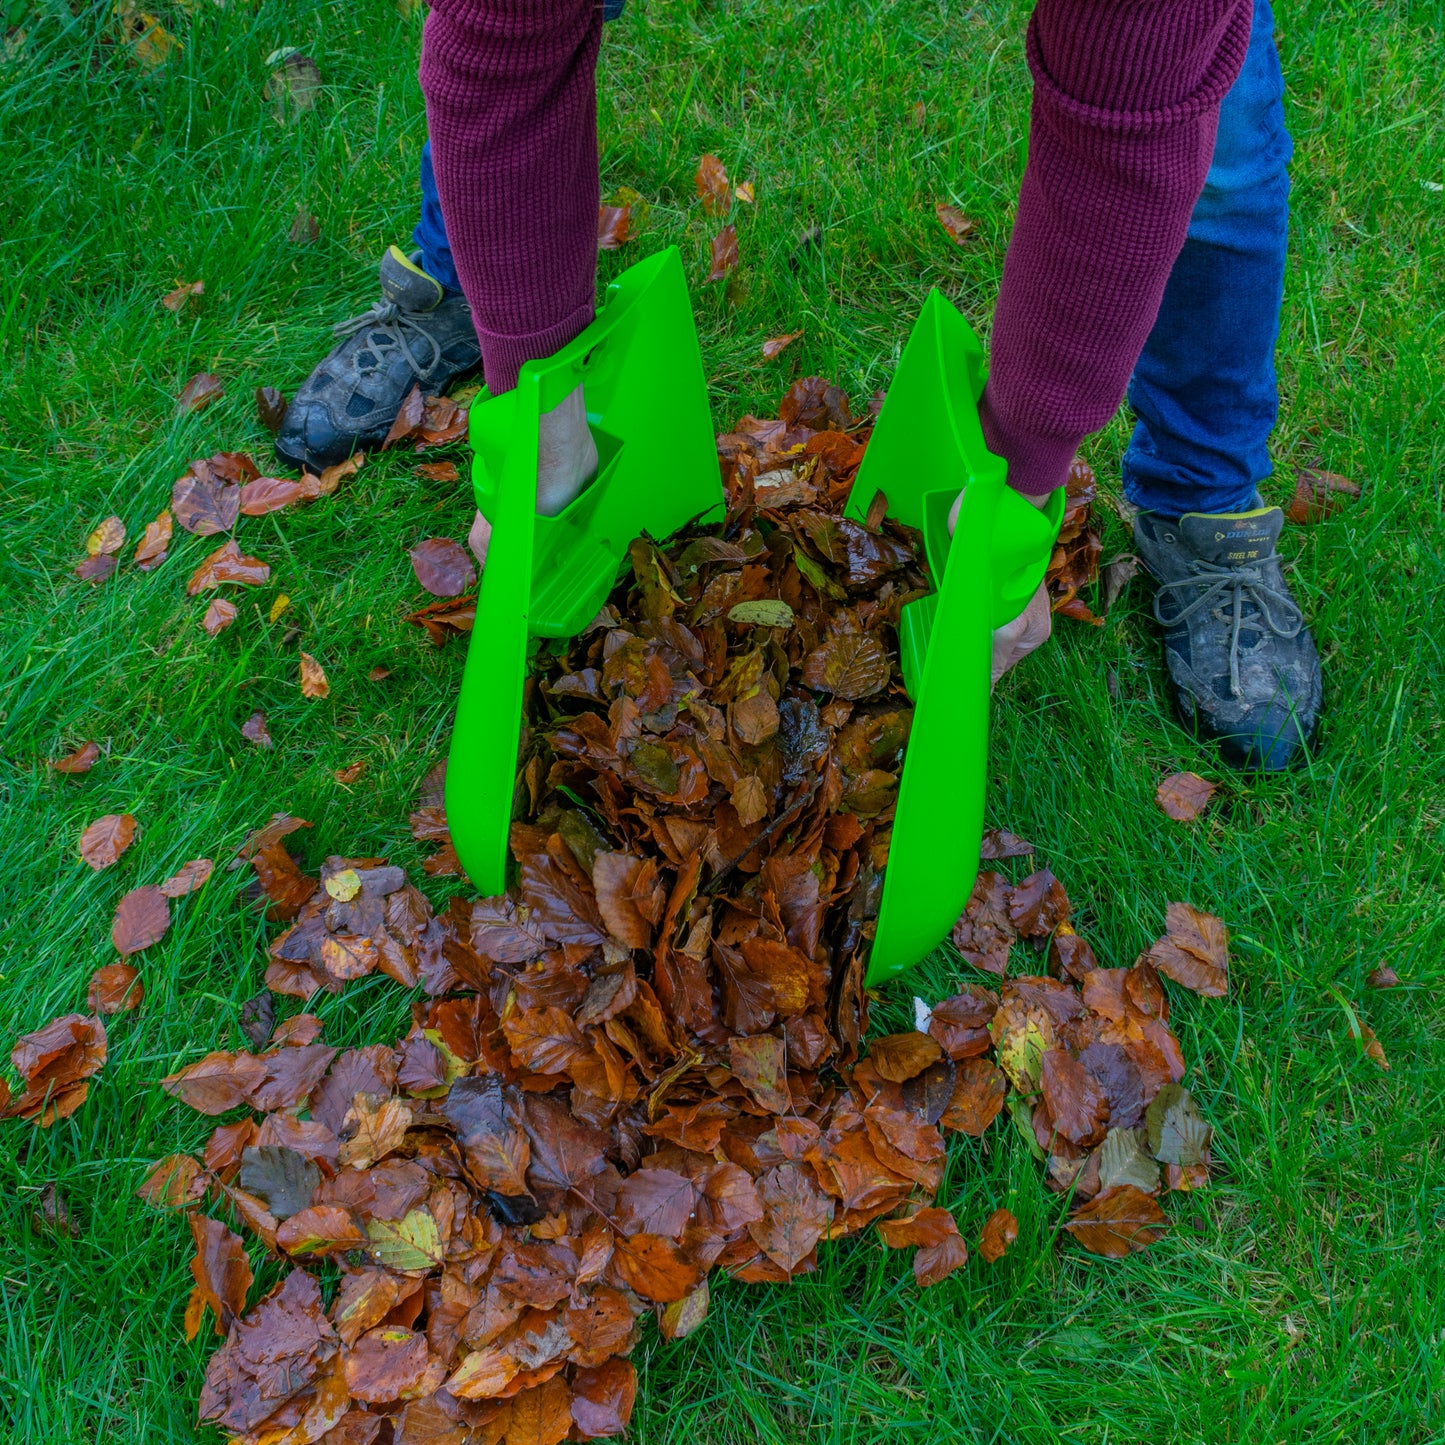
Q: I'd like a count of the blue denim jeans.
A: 1